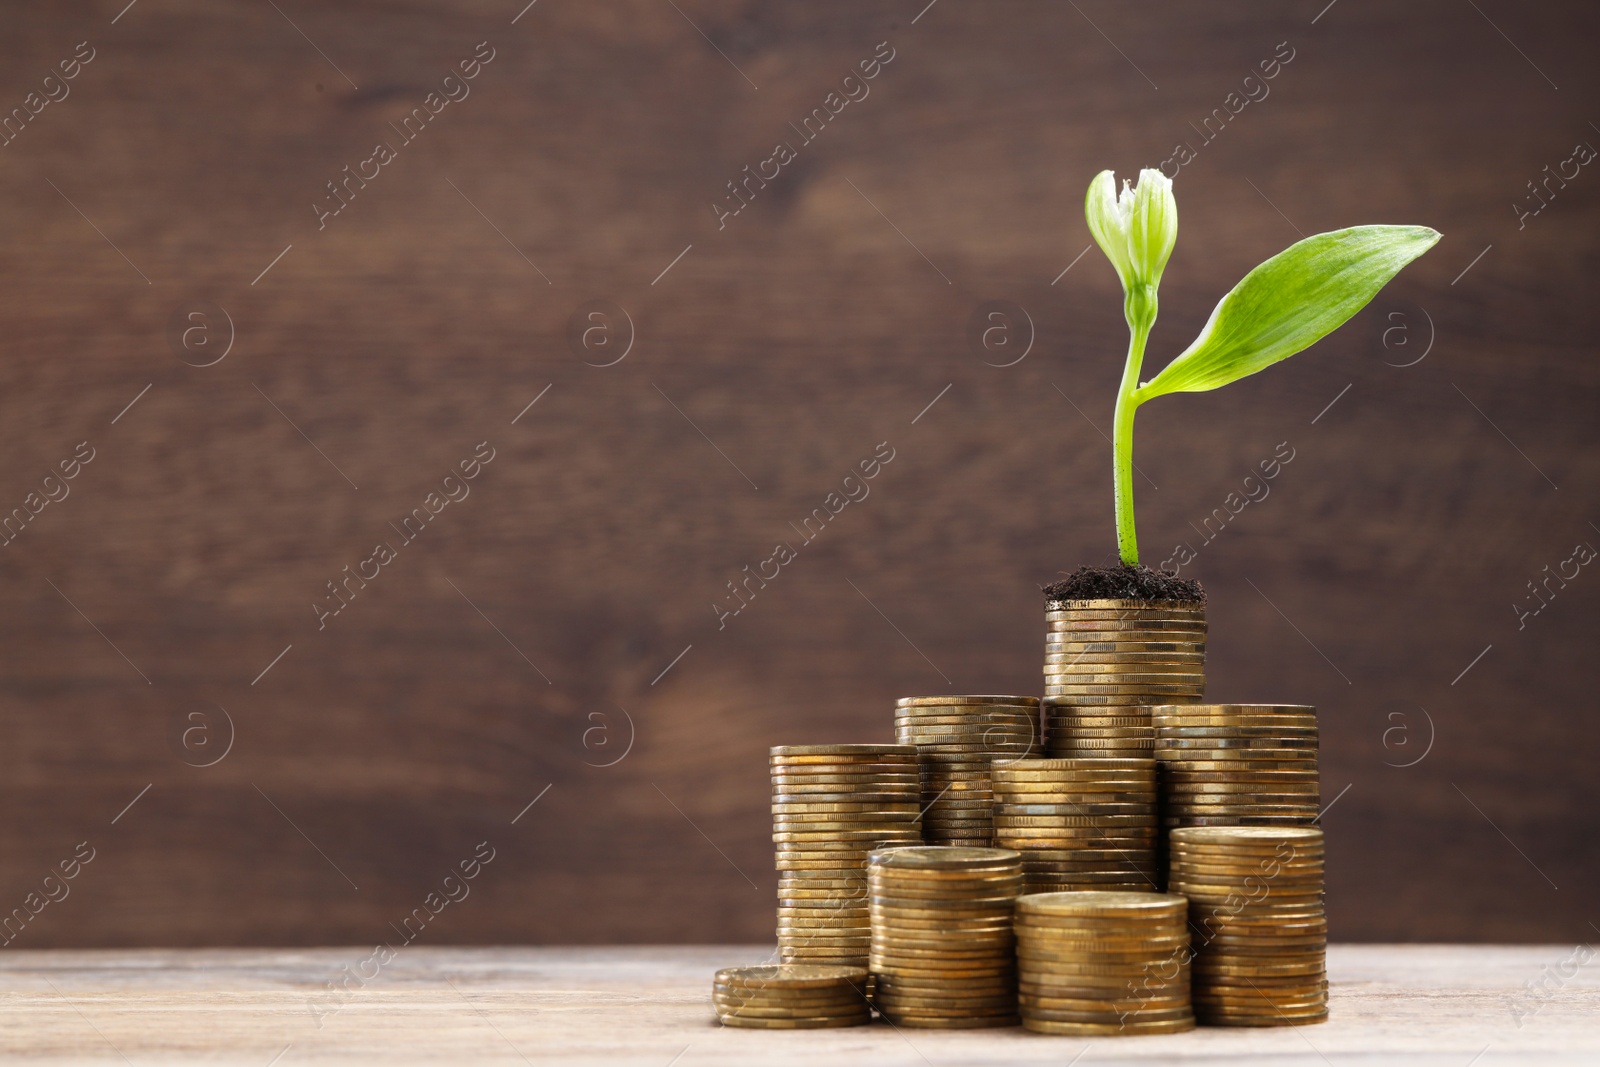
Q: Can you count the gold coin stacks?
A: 9